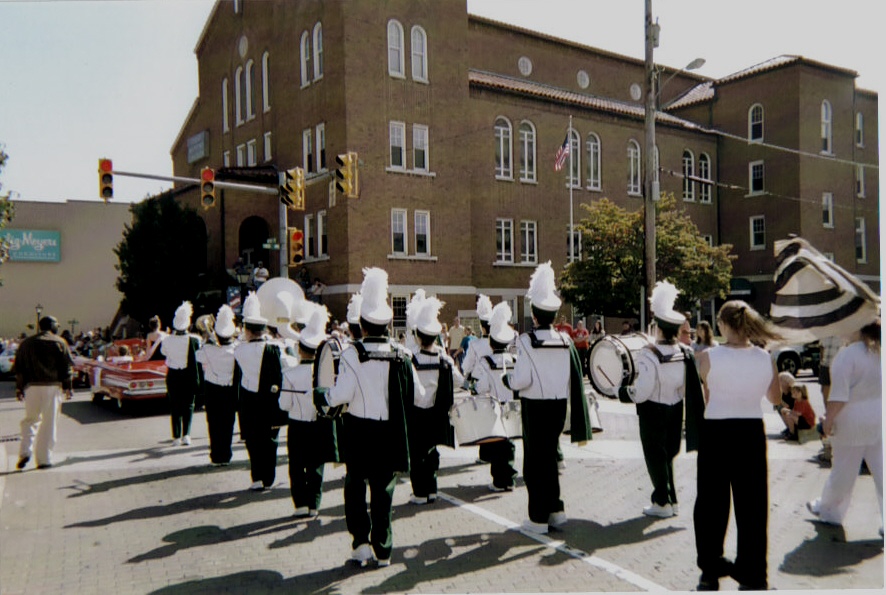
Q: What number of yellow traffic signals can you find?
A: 5